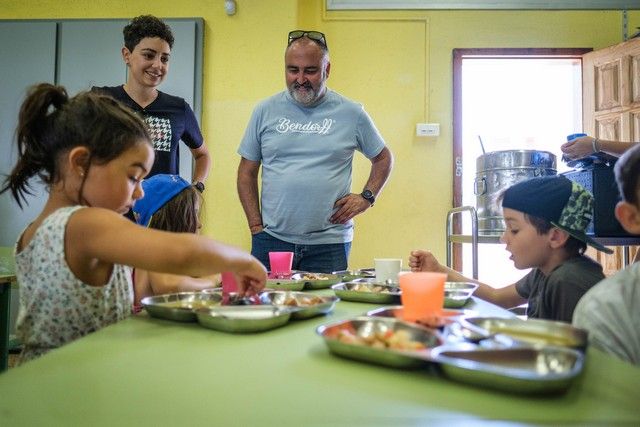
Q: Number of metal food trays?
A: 5